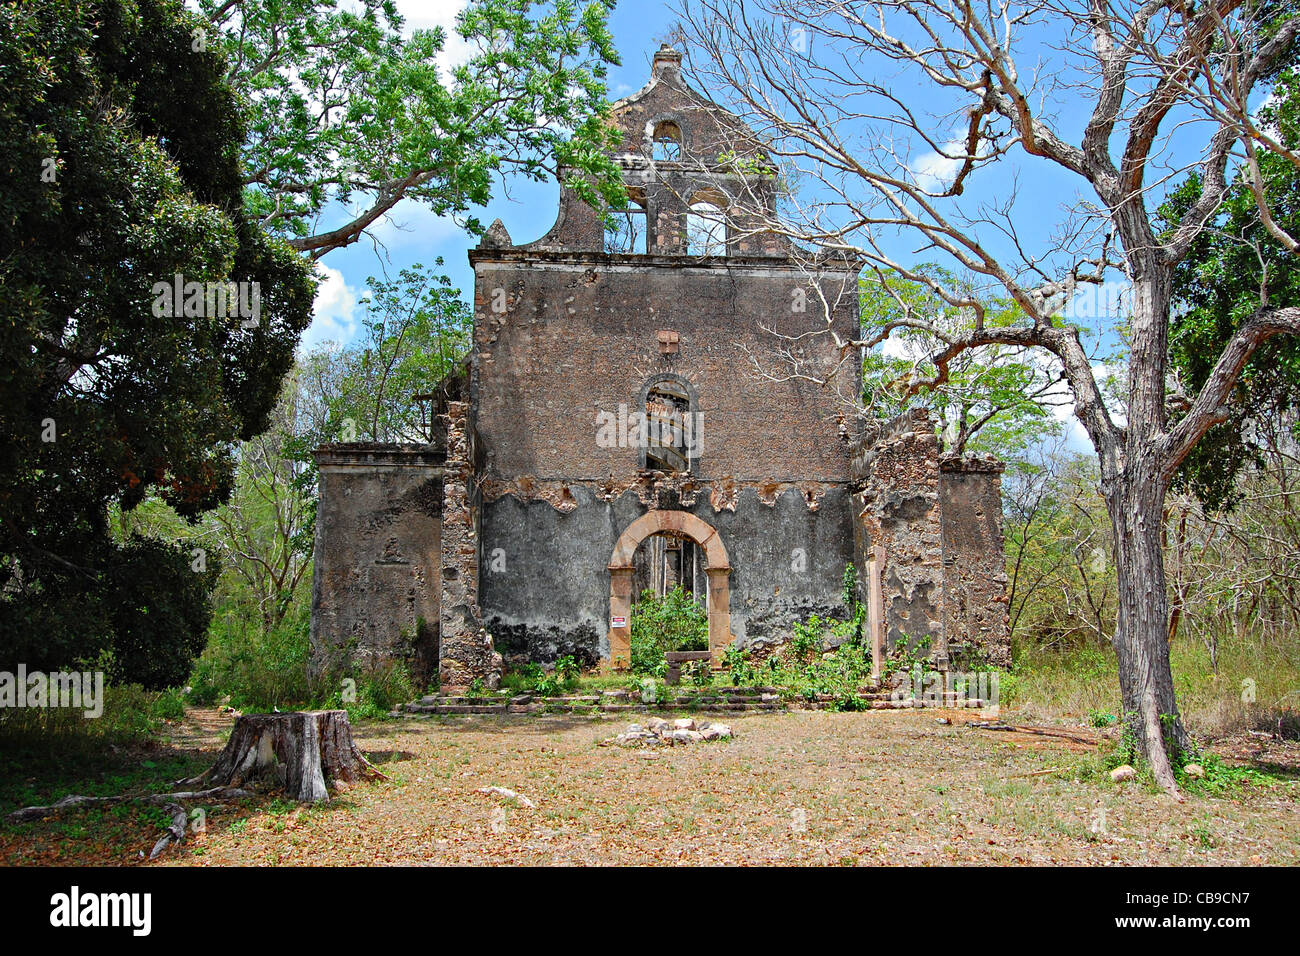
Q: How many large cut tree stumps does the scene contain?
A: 1